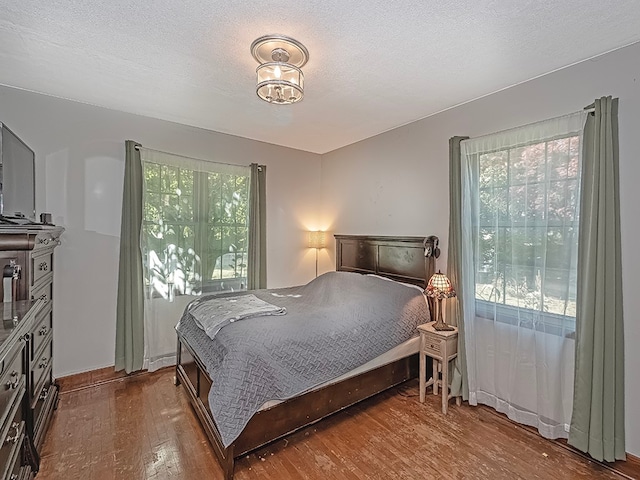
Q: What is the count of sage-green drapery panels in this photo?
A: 4